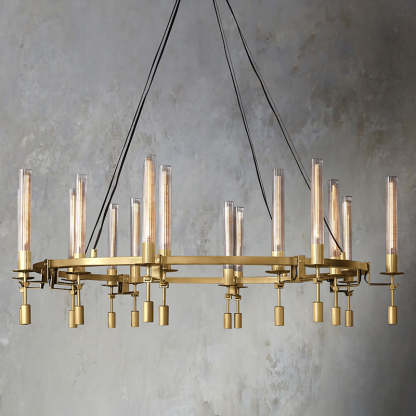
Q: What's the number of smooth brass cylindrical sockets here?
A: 14